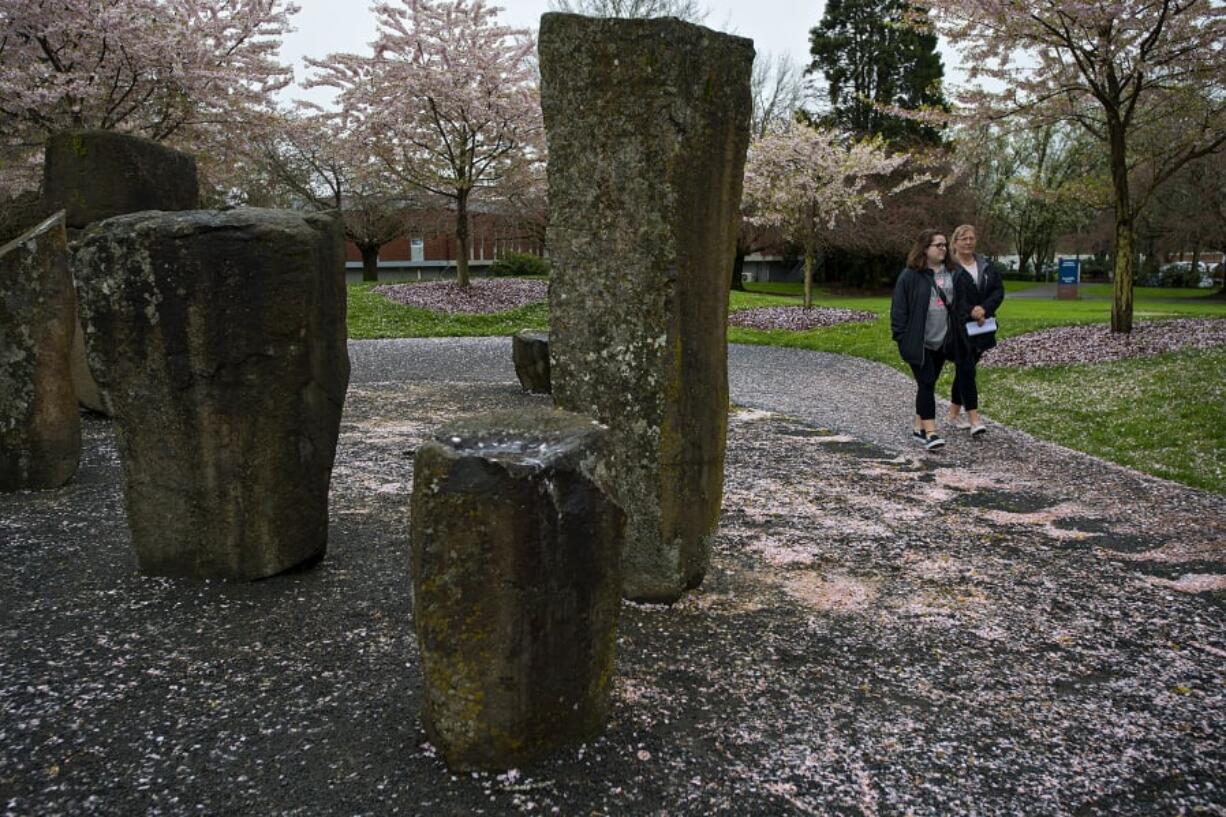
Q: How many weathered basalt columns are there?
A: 6